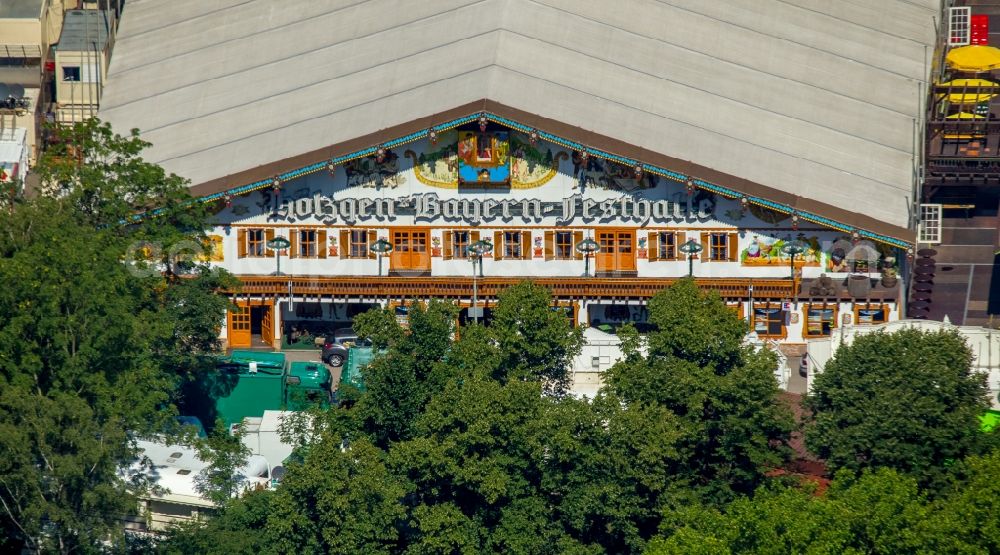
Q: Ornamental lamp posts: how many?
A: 6